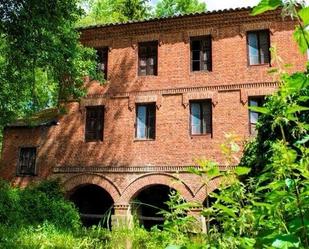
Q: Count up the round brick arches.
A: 3